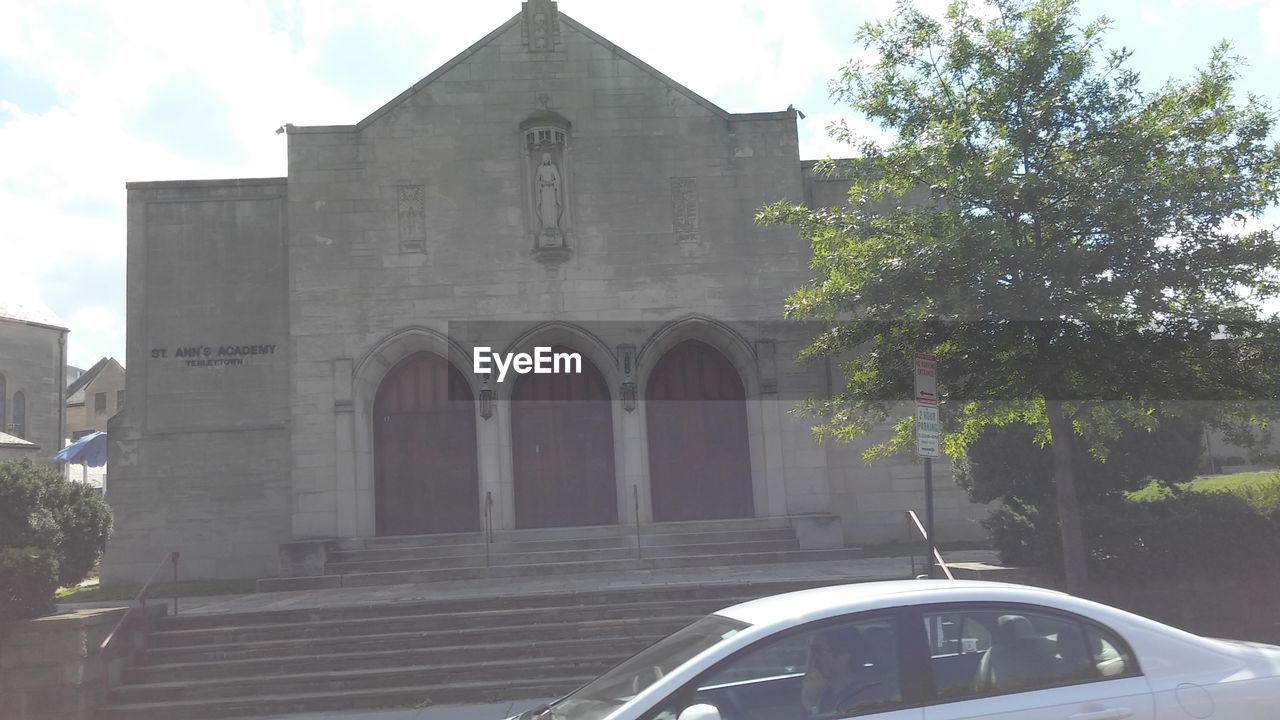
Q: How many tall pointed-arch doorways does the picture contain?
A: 3